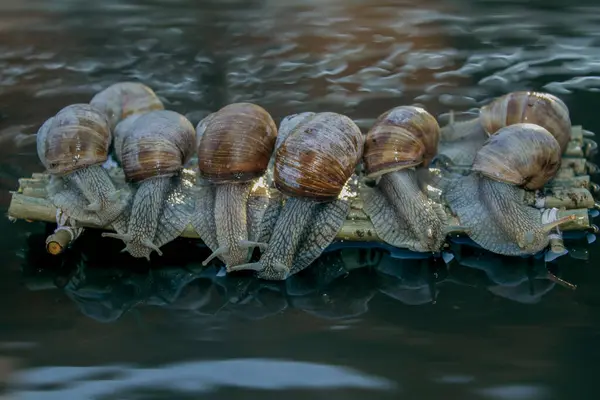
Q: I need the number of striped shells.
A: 8